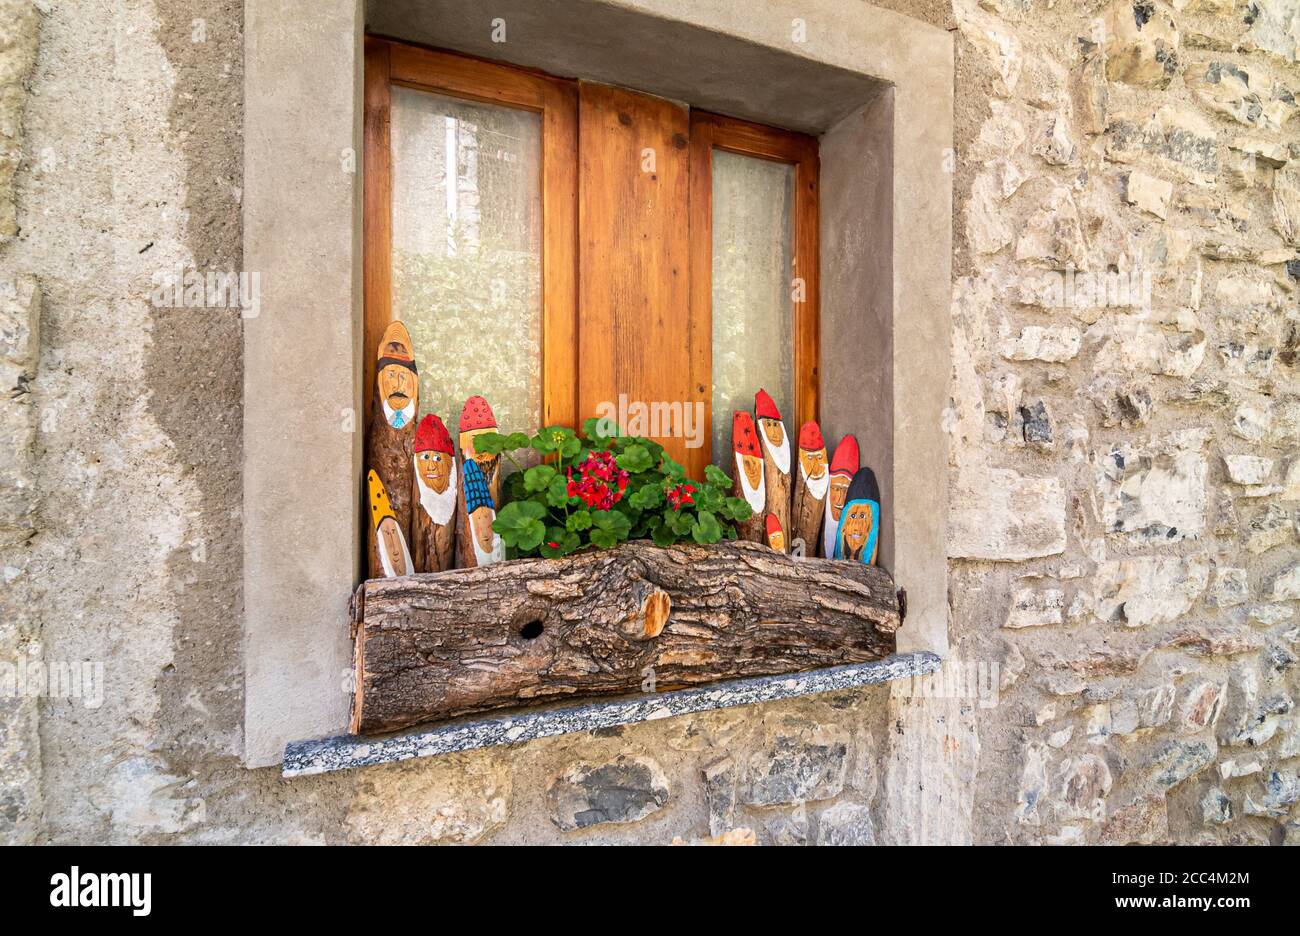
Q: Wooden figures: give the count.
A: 11